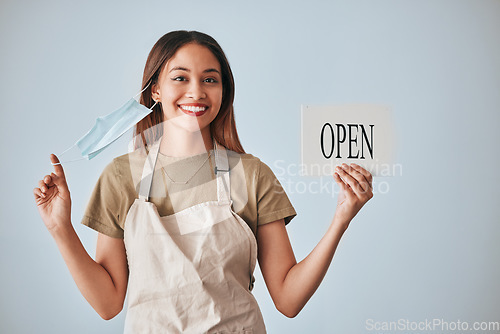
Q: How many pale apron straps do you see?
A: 2